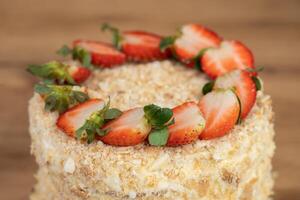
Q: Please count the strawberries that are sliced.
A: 11